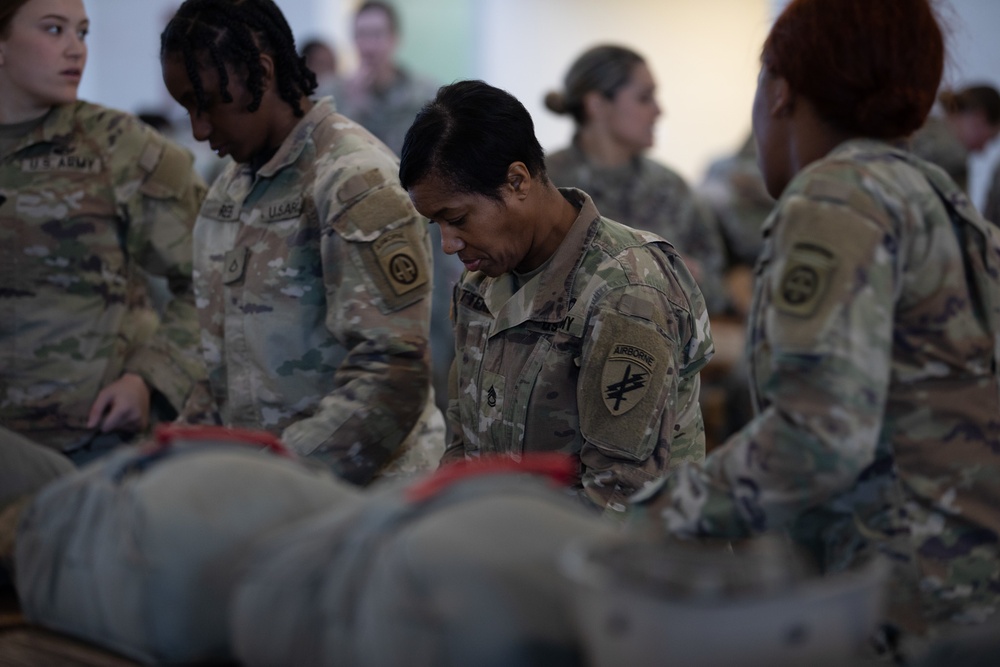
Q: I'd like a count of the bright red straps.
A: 2